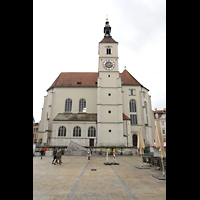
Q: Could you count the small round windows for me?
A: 4